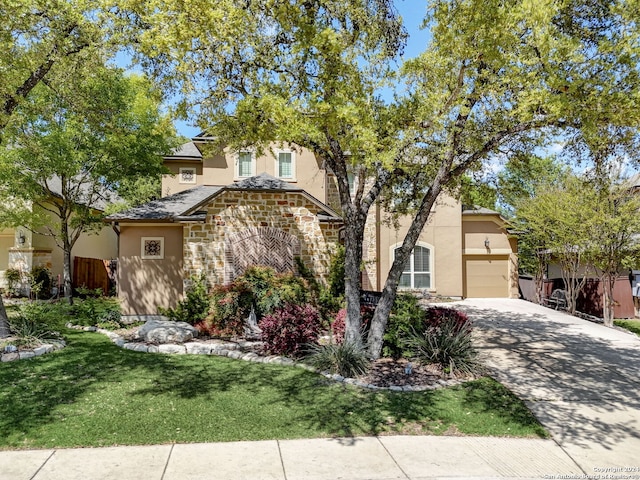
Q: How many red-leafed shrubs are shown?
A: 3